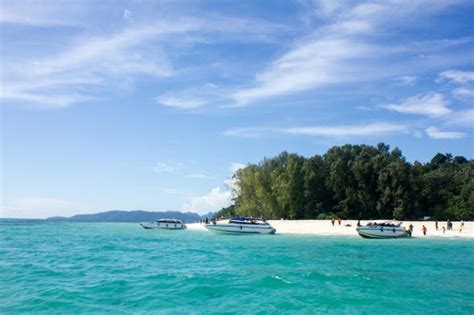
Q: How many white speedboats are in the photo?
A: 3